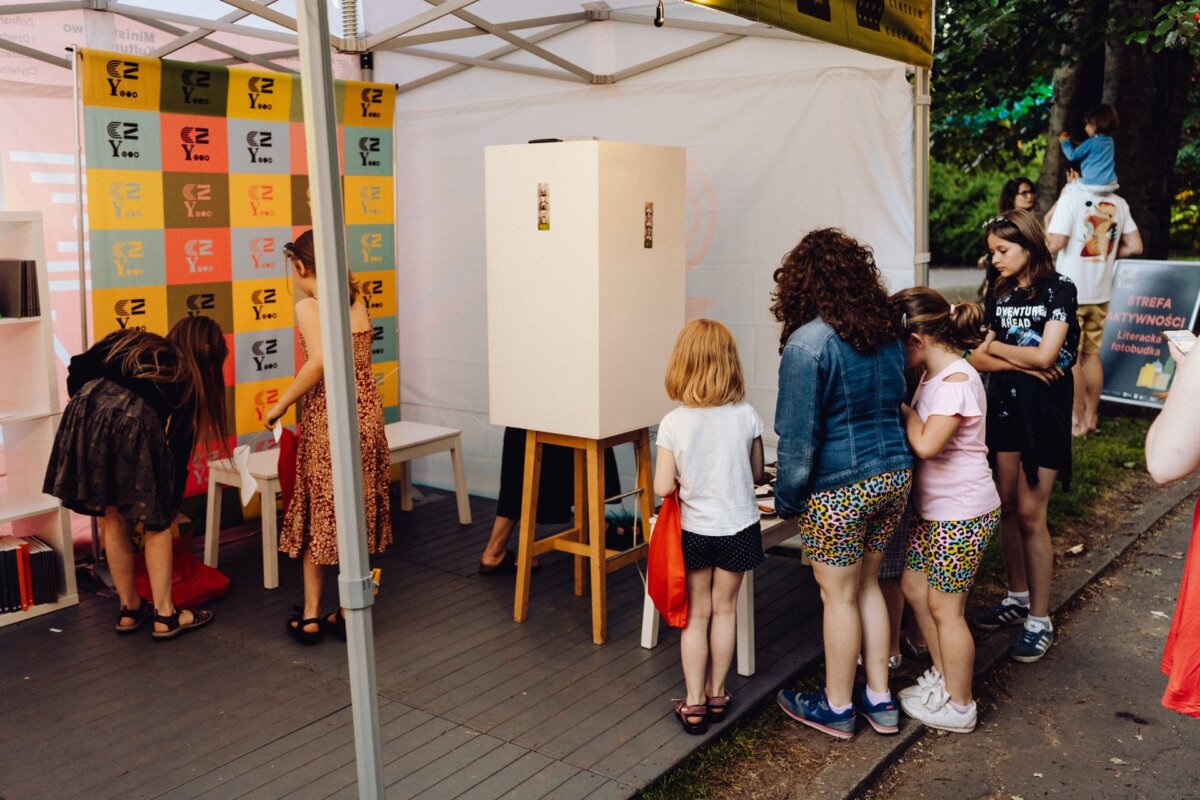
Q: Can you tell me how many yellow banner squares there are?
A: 11